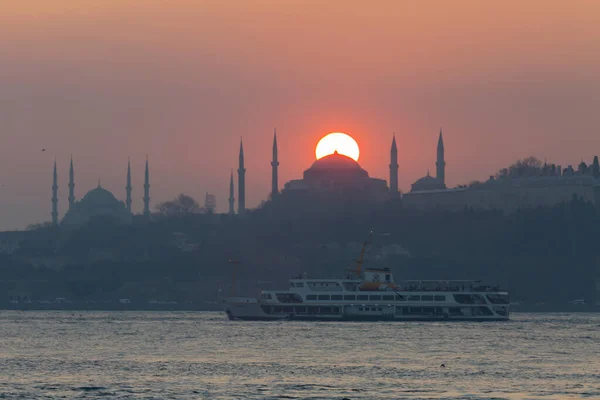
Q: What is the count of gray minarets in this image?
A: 9